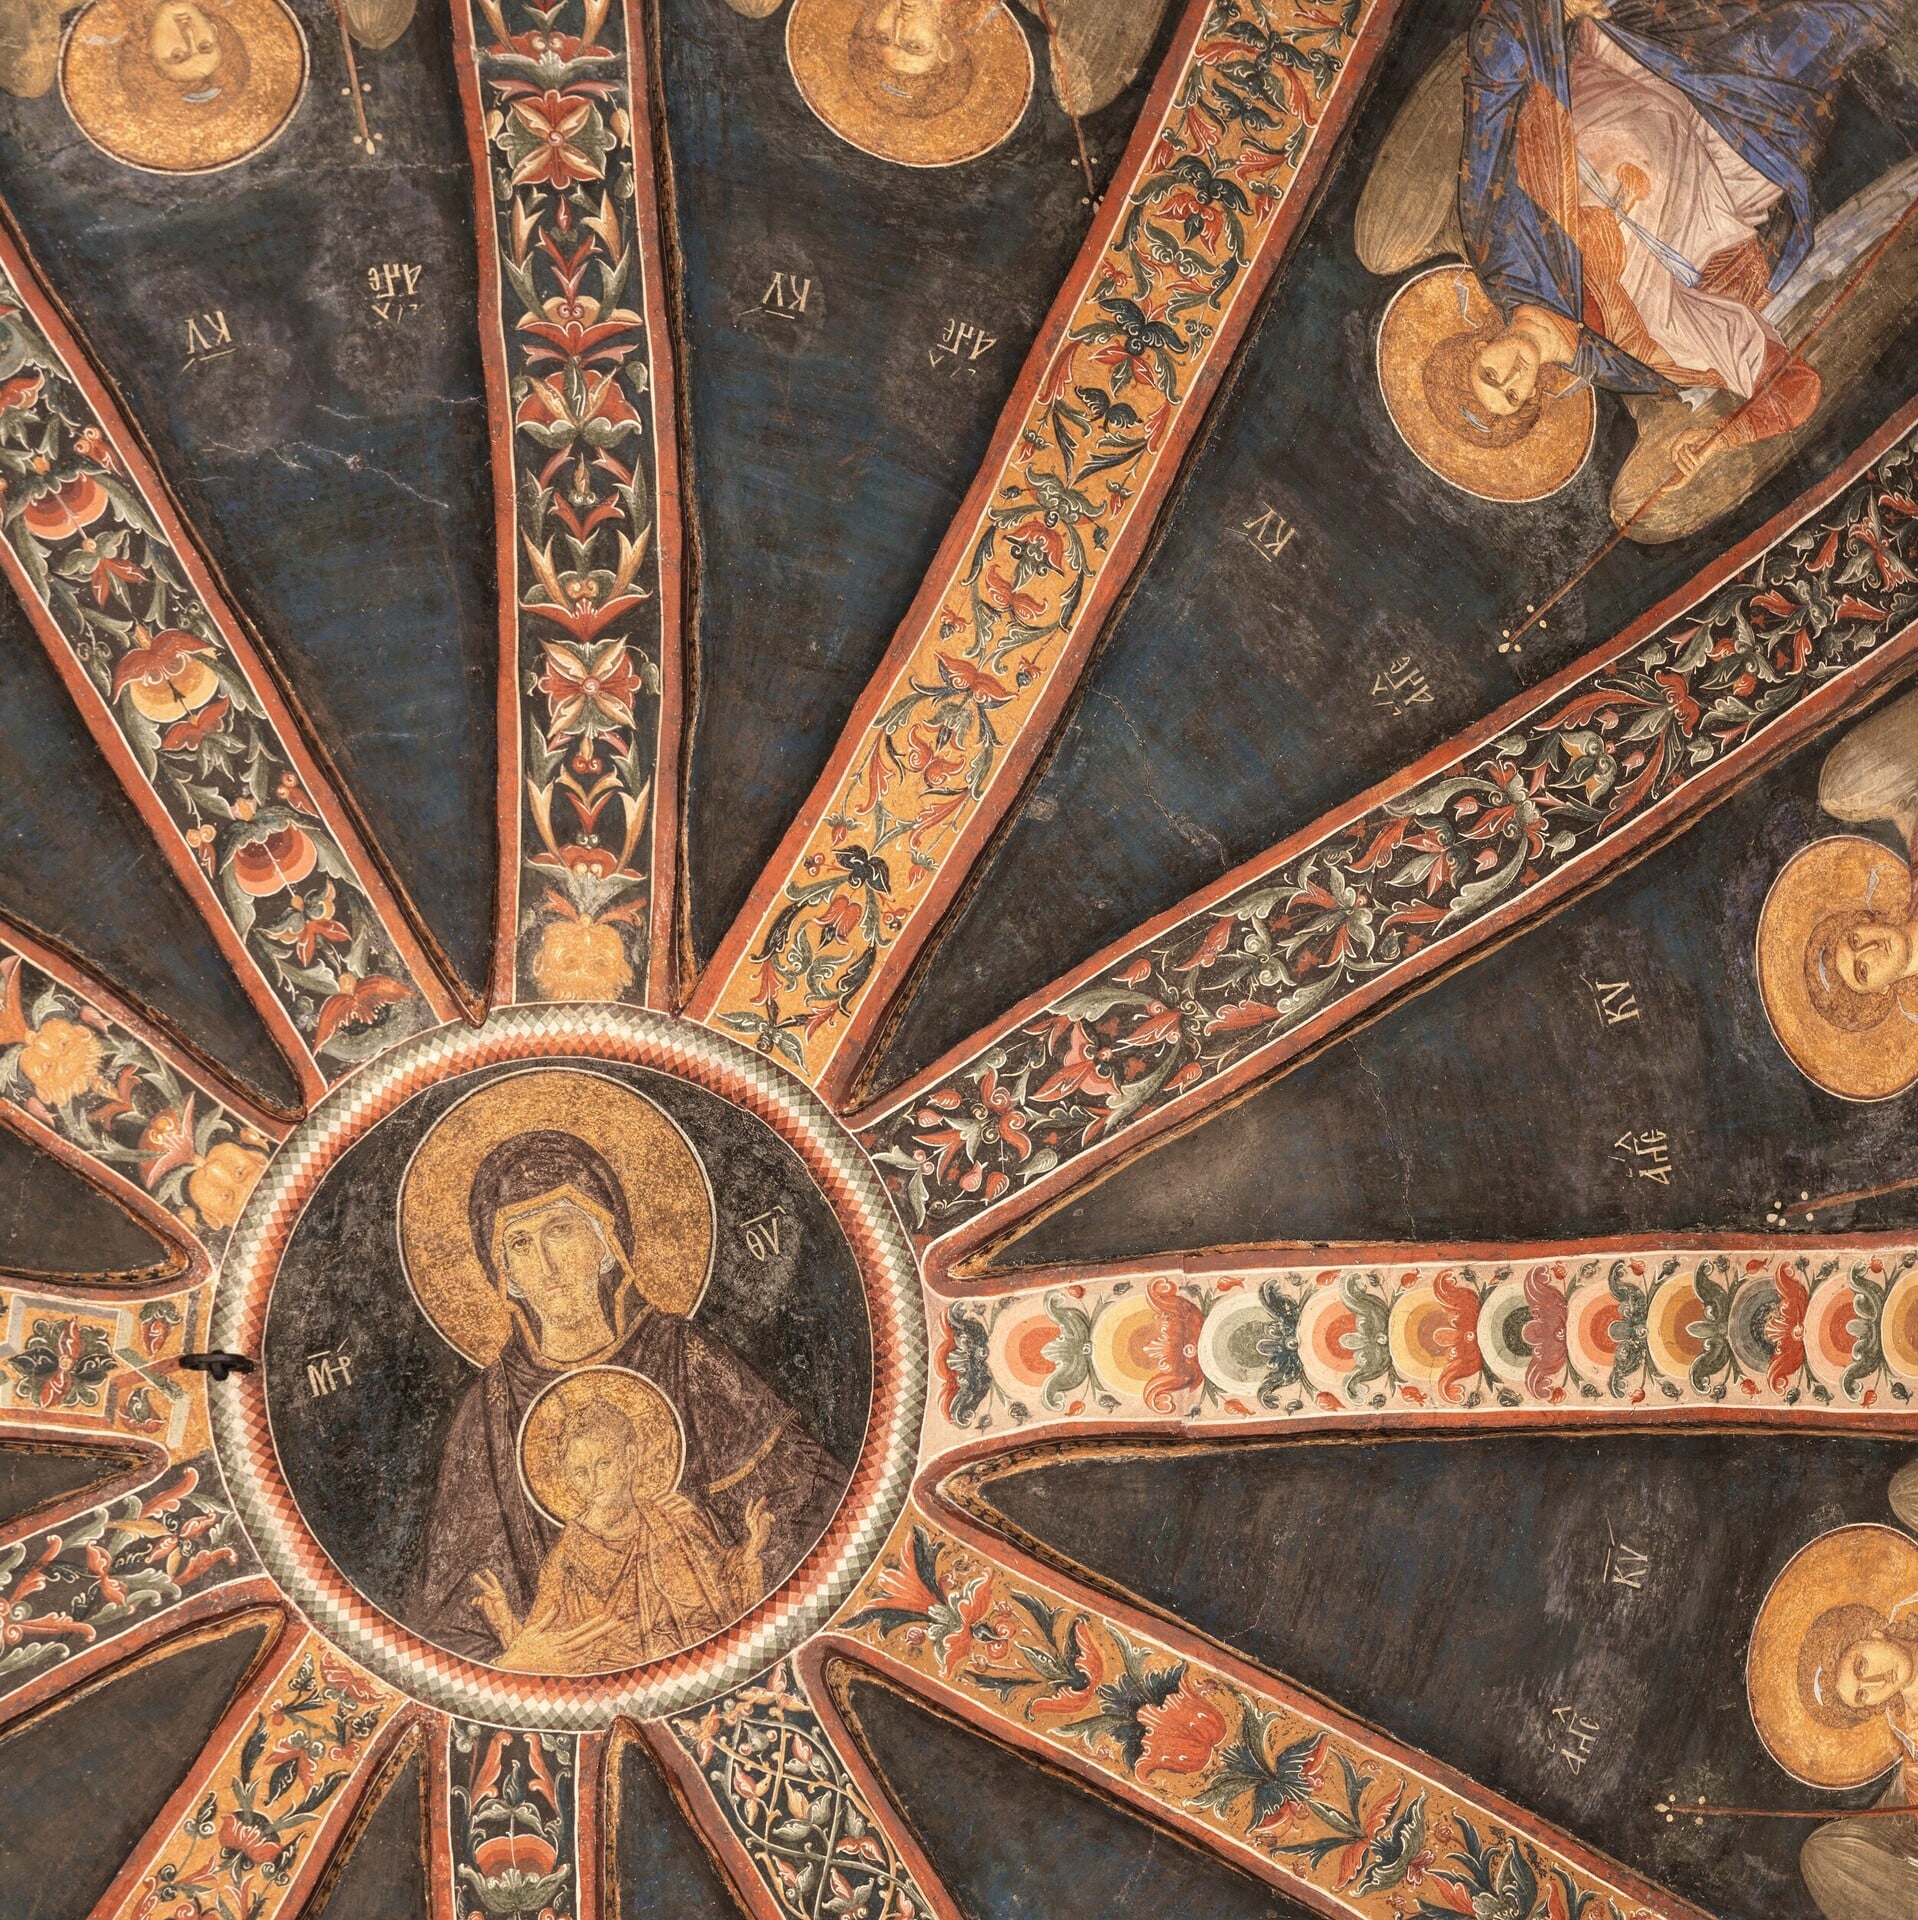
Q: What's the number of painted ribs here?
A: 12